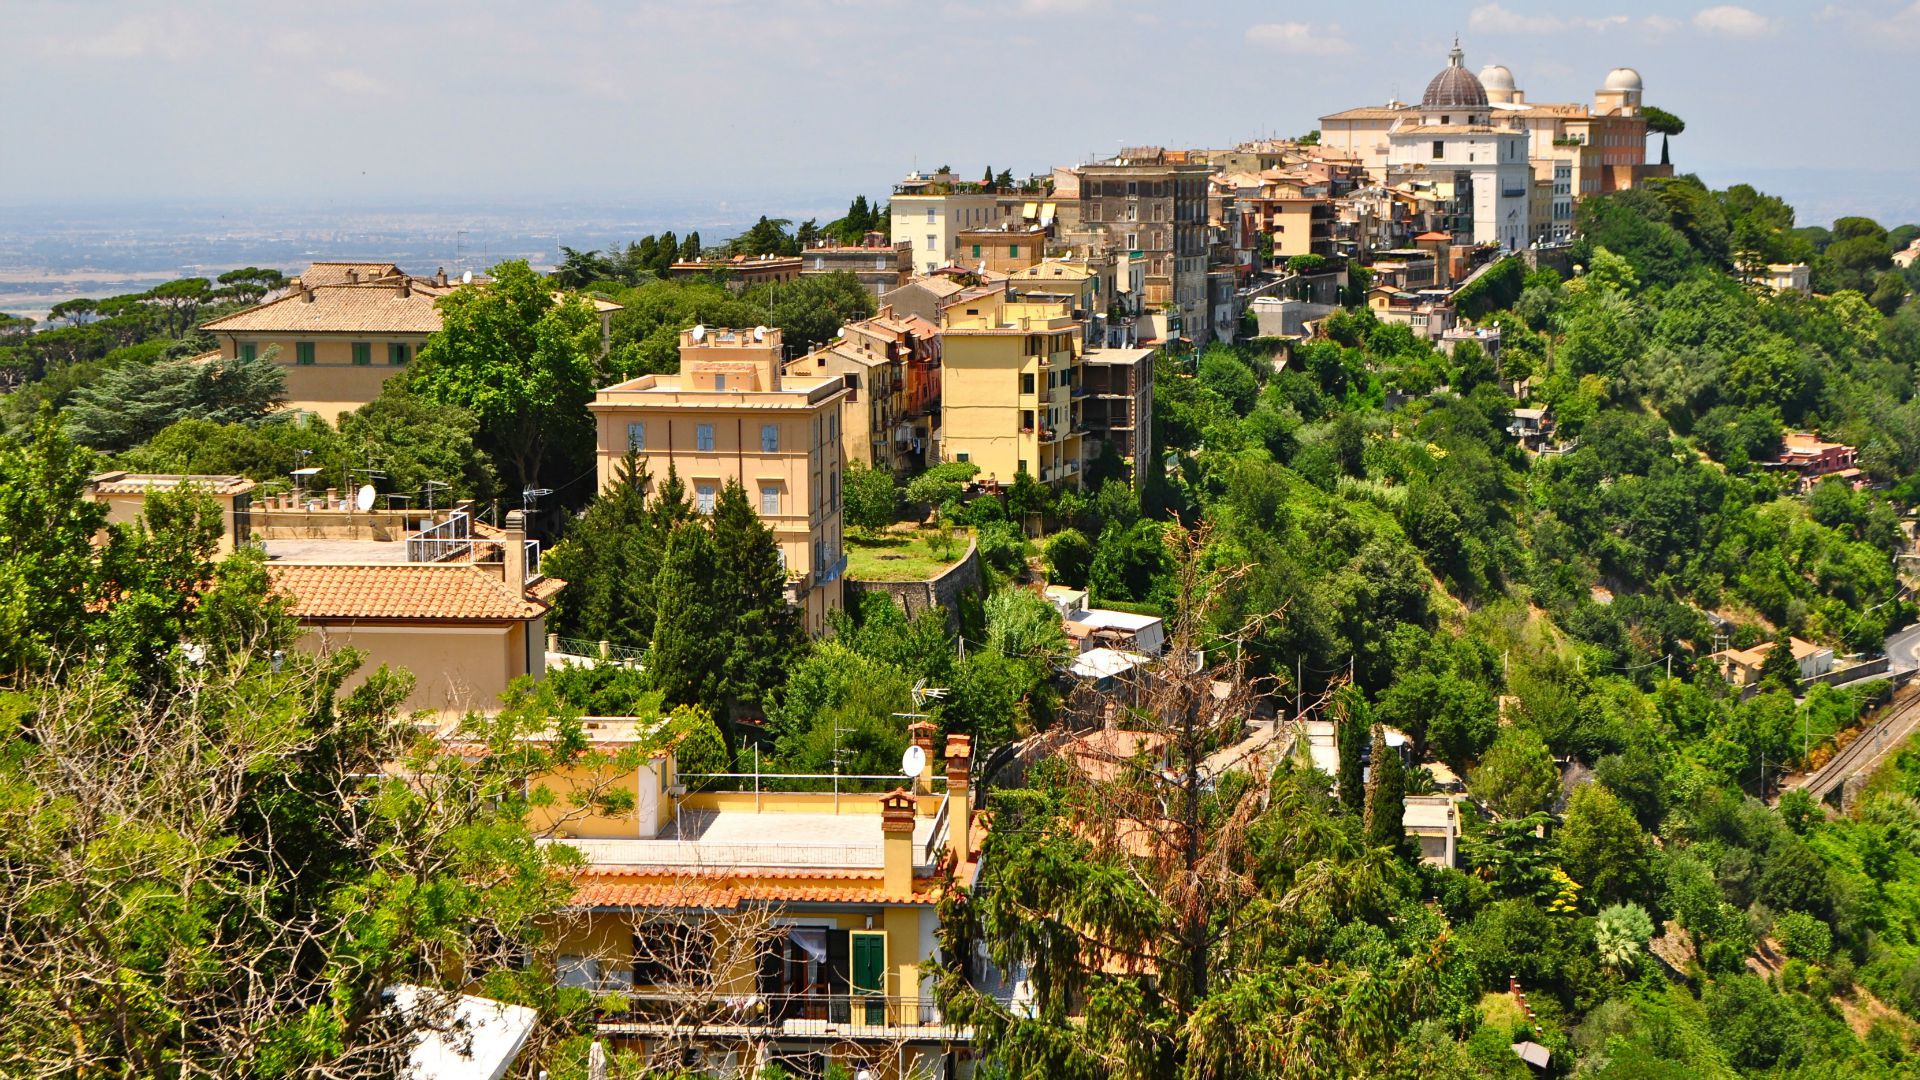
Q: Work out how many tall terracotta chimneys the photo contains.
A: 3